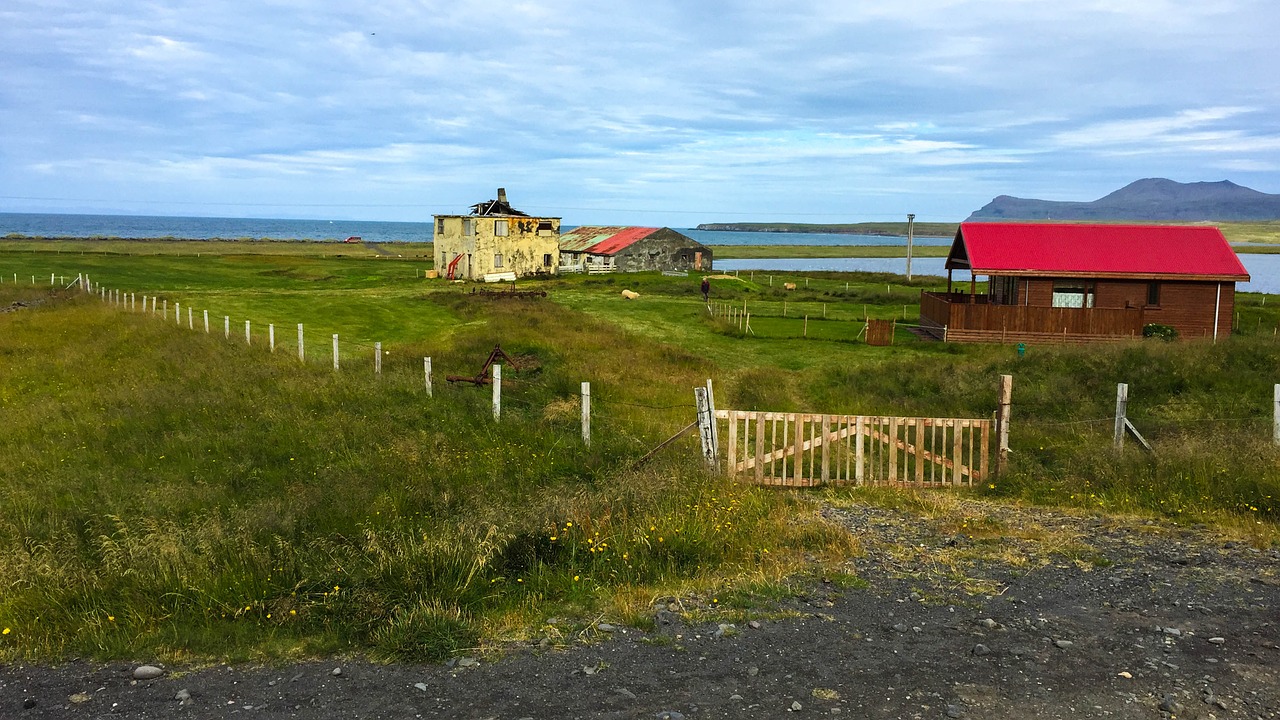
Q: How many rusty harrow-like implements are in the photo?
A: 2